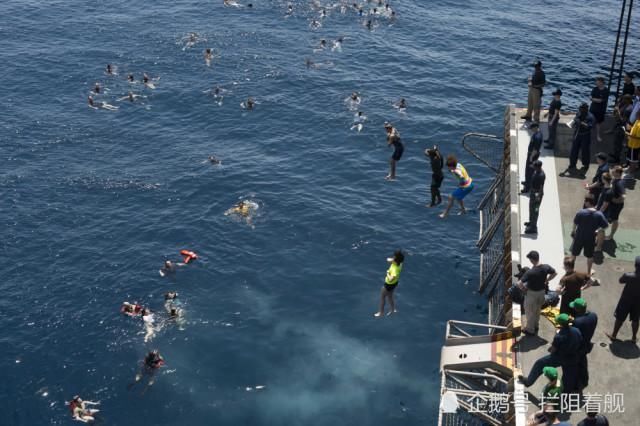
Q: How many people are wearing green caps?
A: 3